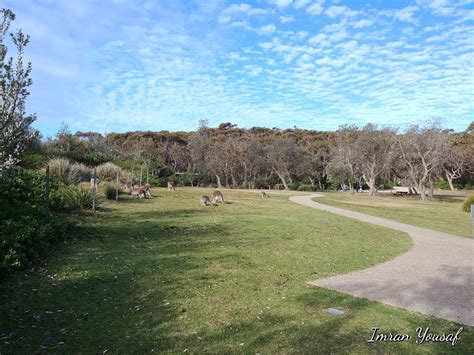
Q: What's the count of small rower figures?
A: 0